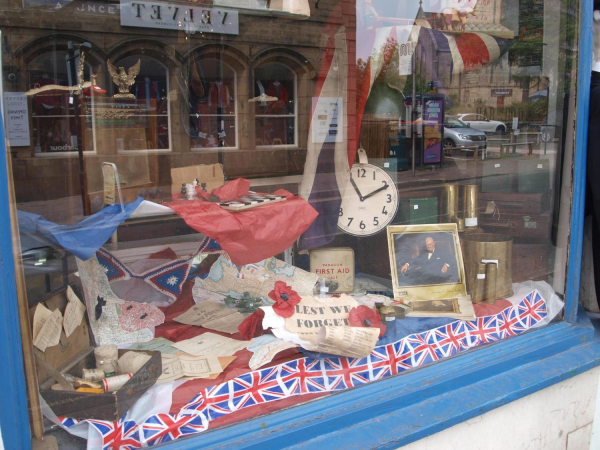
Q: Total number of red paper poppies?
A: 2